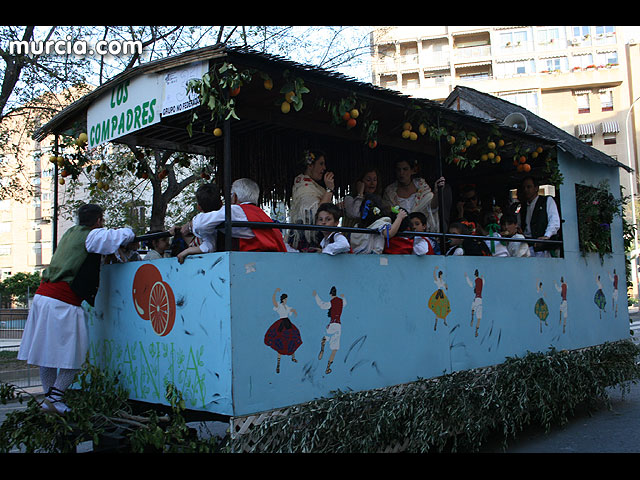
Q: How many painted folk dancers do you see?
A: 8